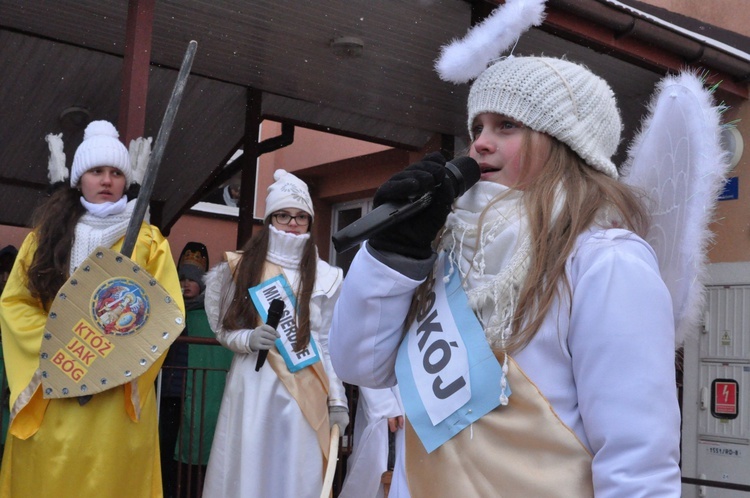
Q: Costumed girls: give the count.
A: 3